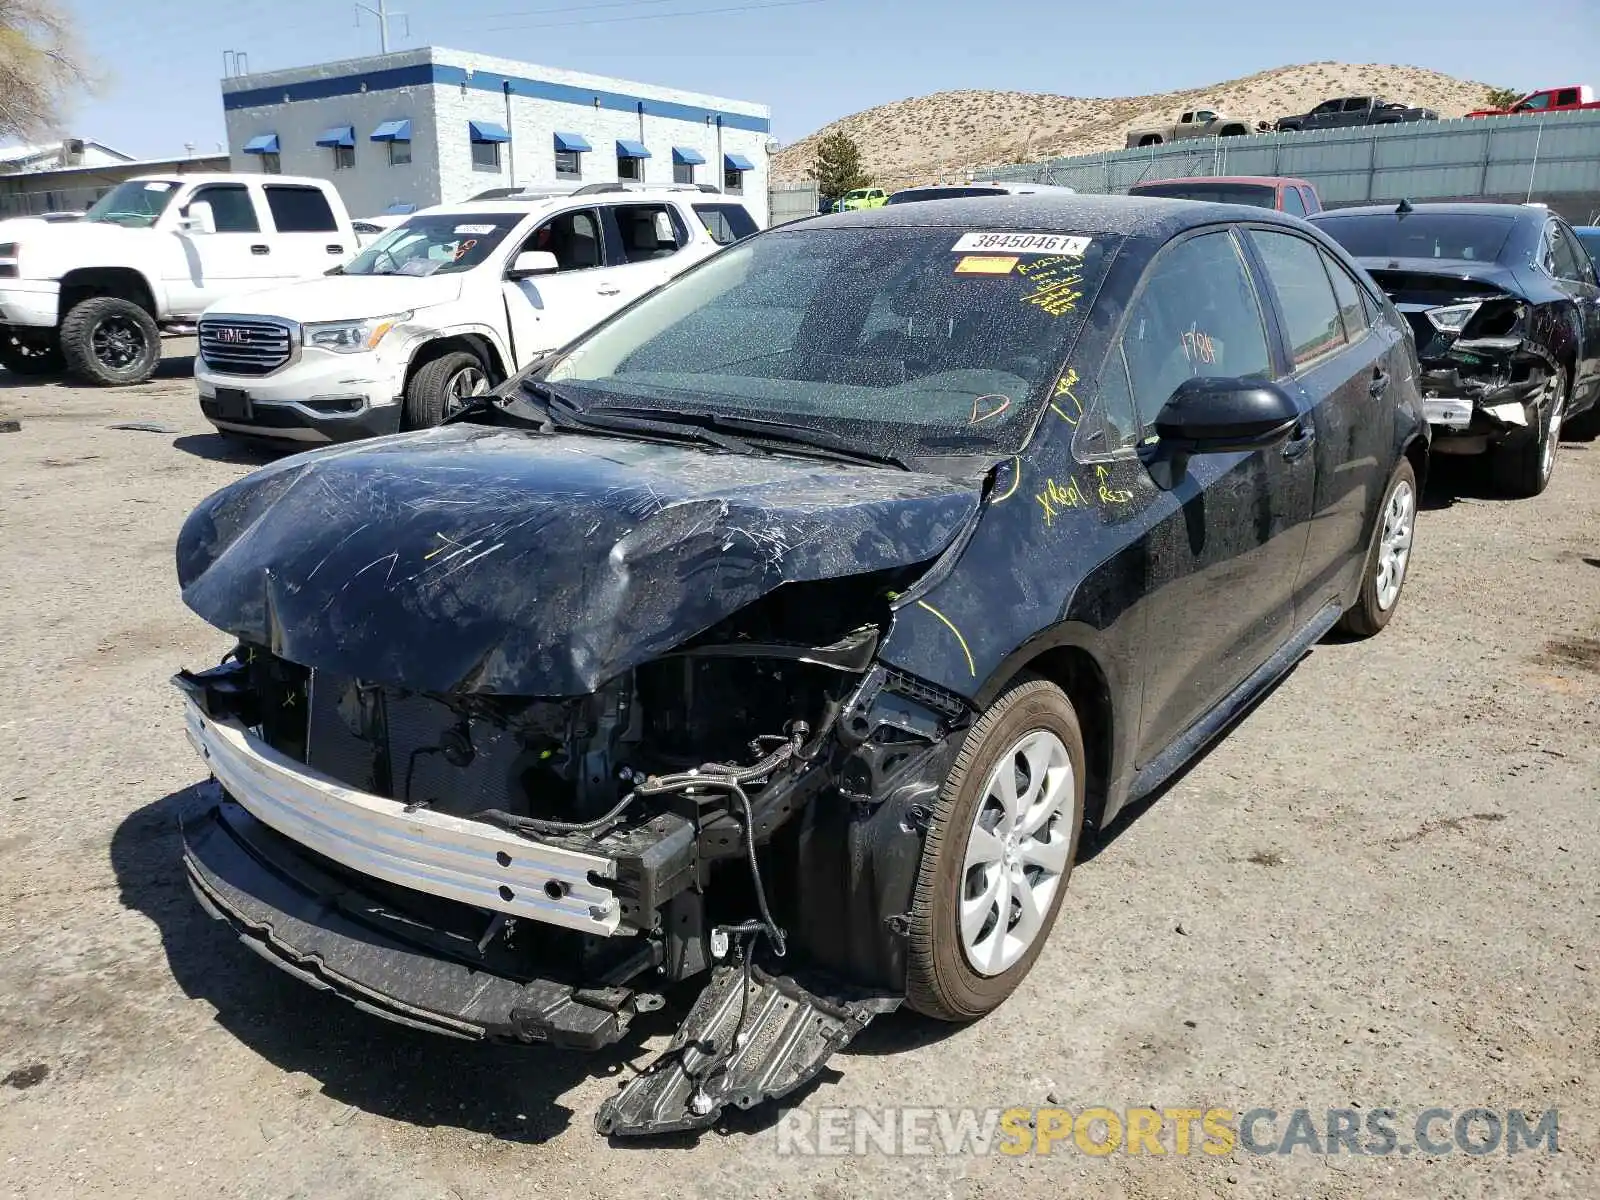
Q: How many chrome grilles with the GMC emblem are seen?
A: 1